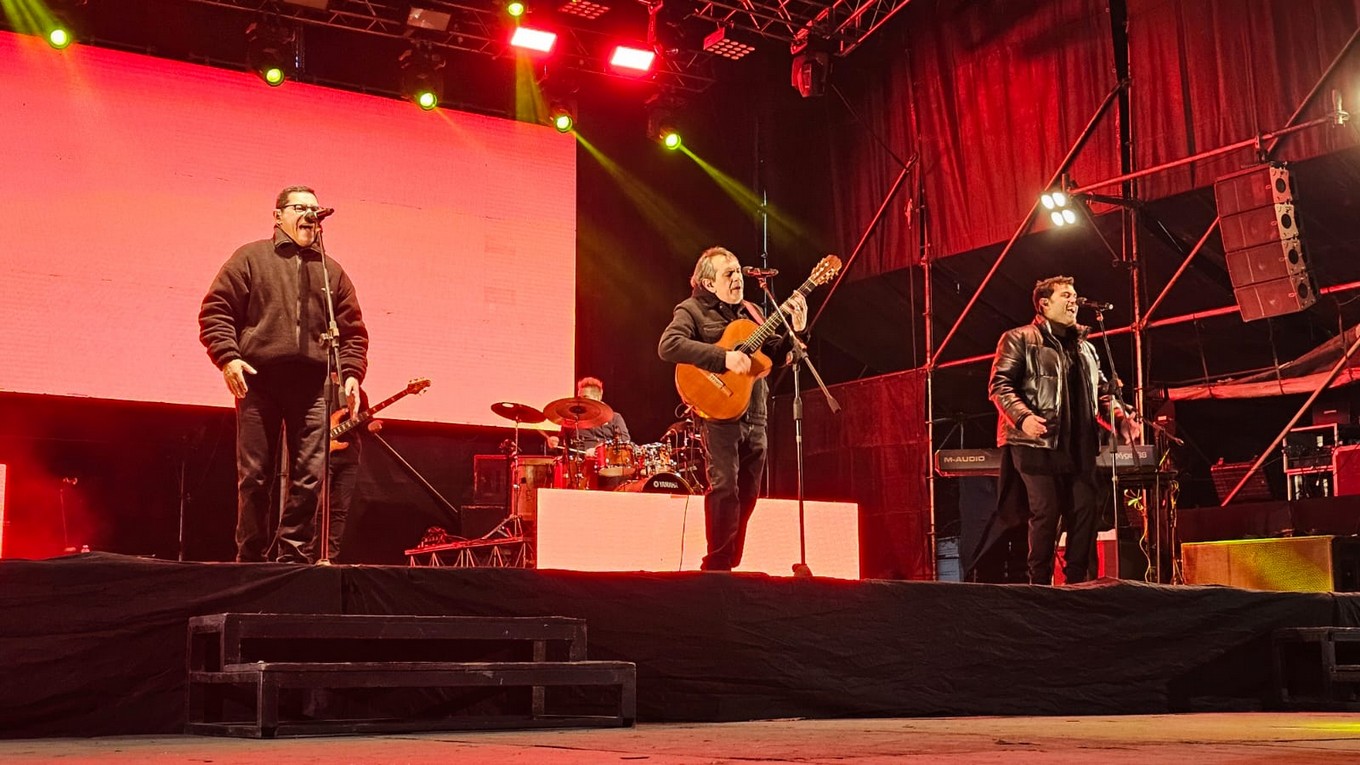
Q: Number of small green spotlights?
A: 6